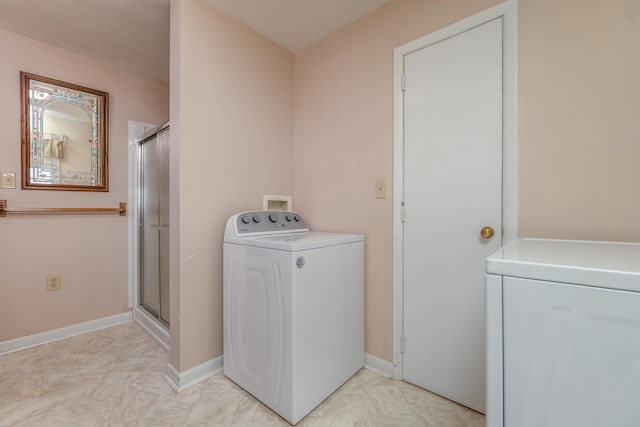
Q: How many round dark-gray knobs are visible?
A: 5